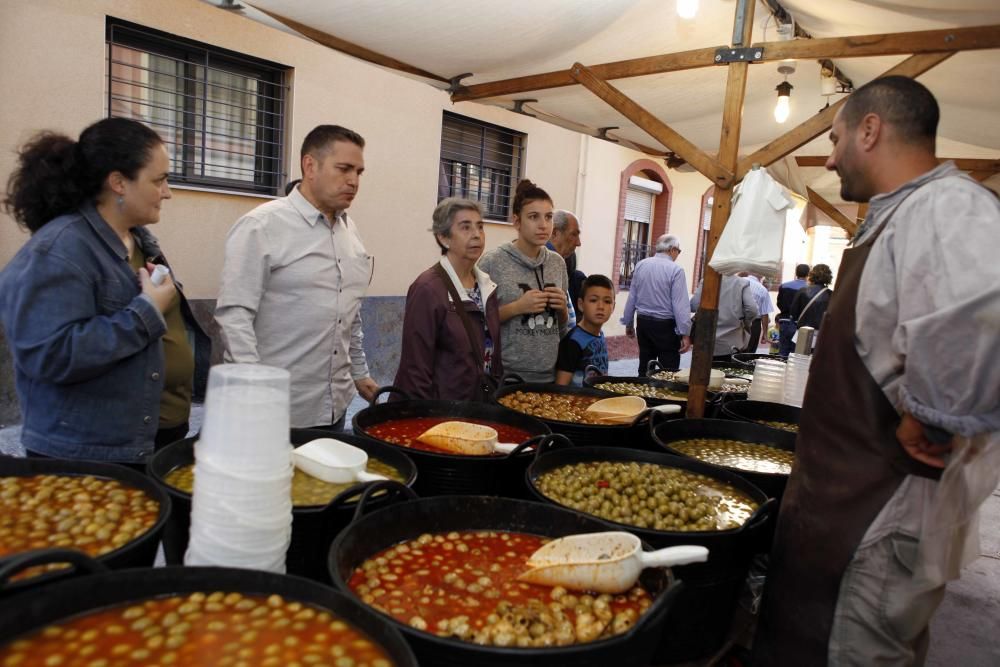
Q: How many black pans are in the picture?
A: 13